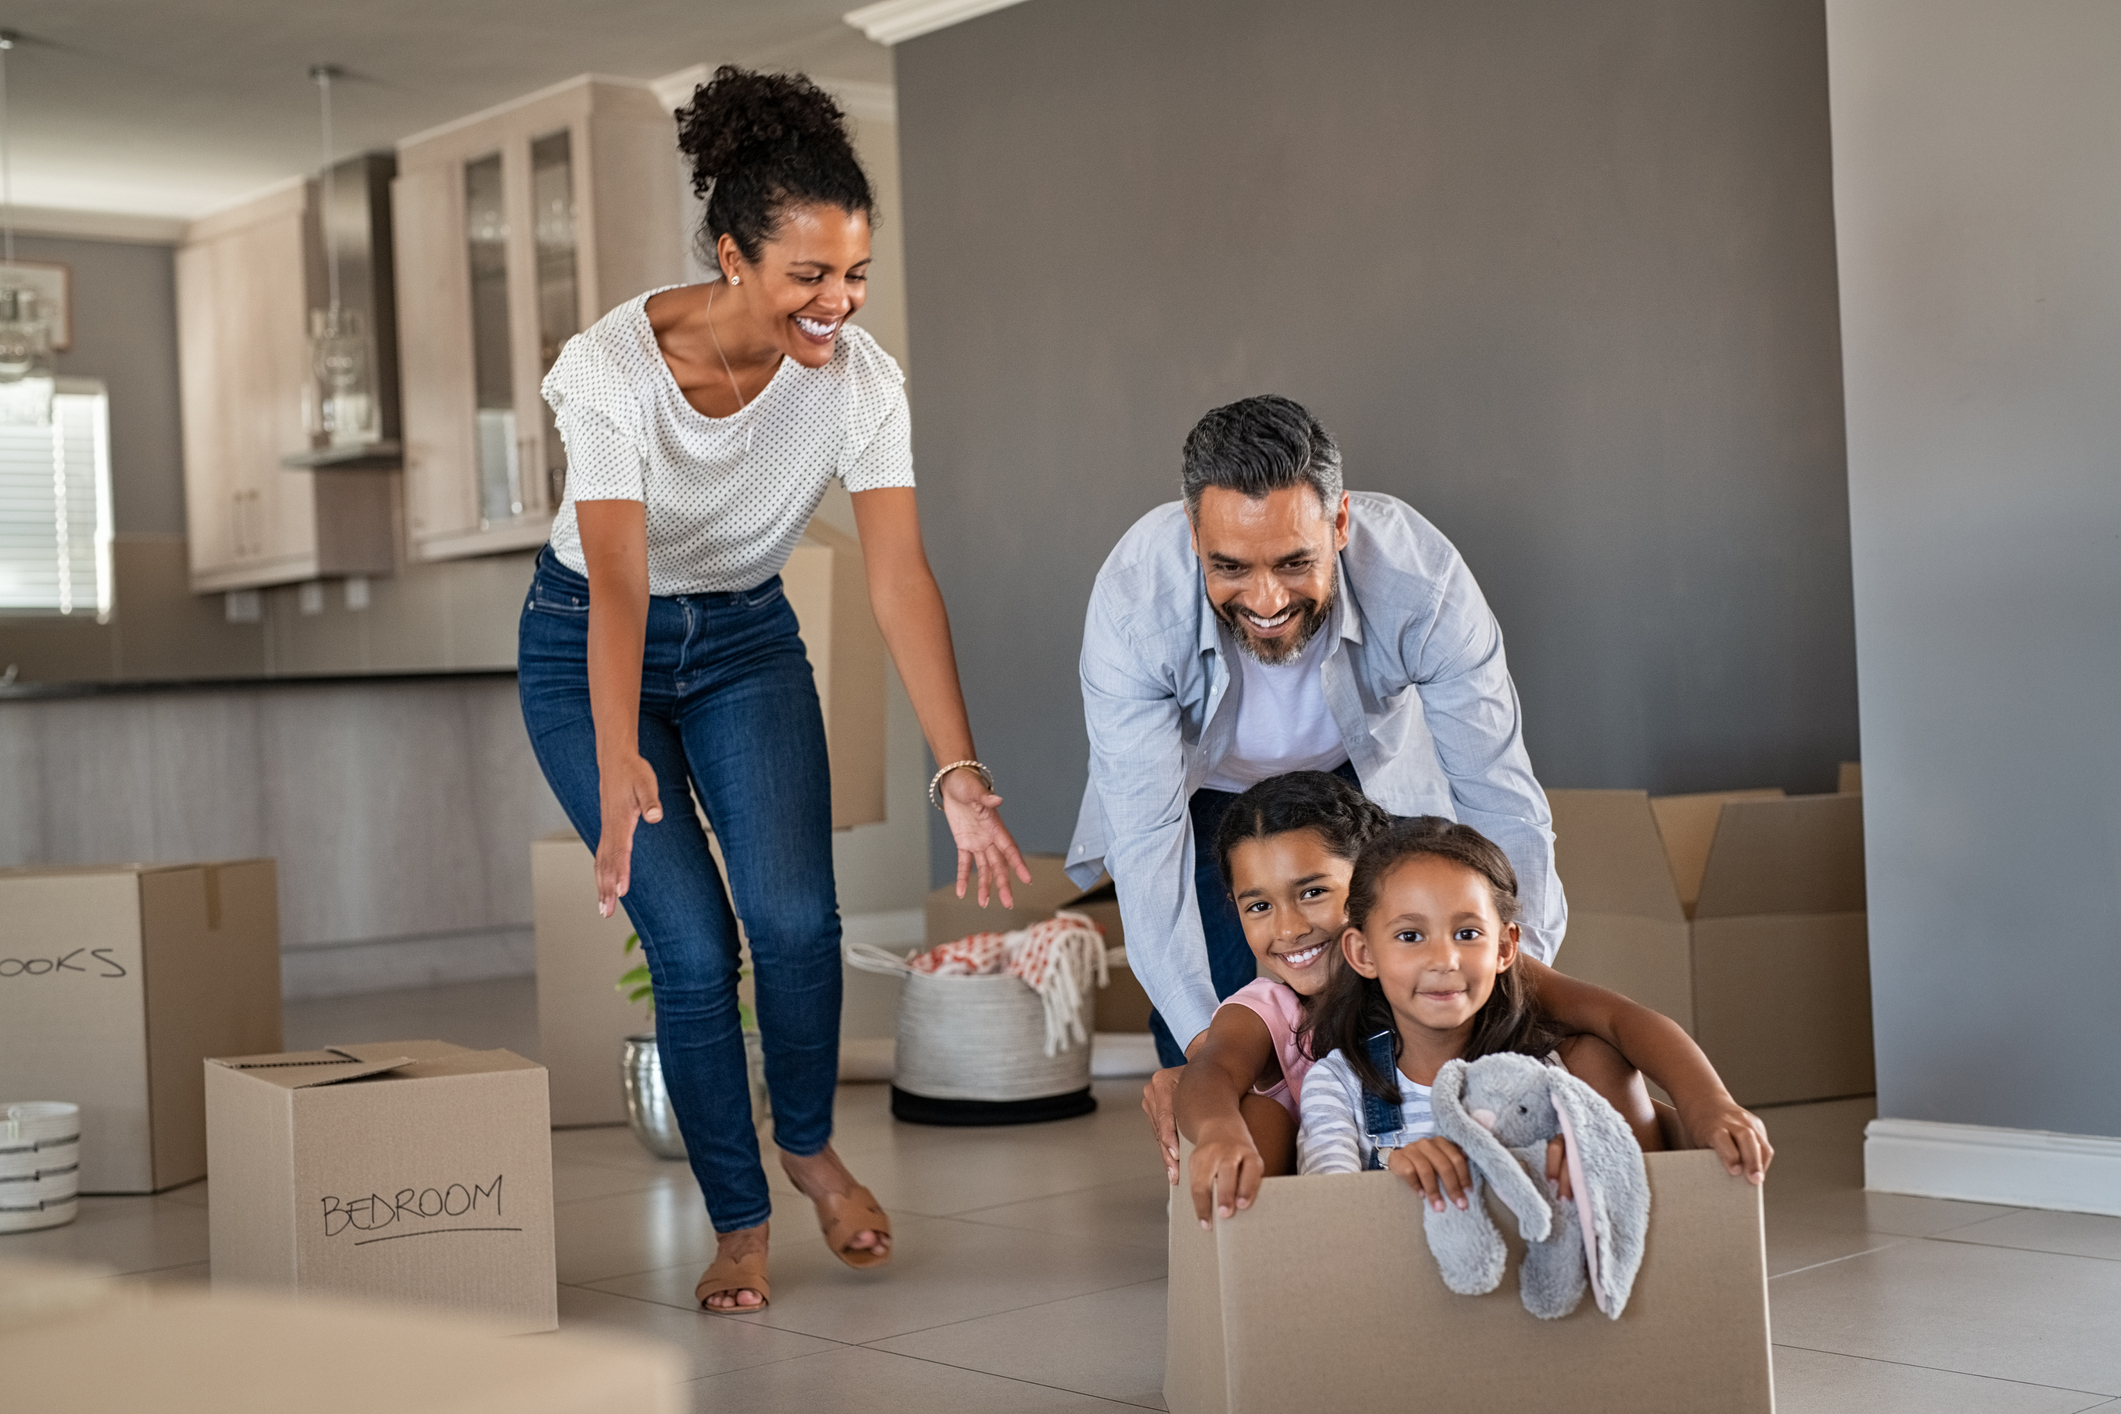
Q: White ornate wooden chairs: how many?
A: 0